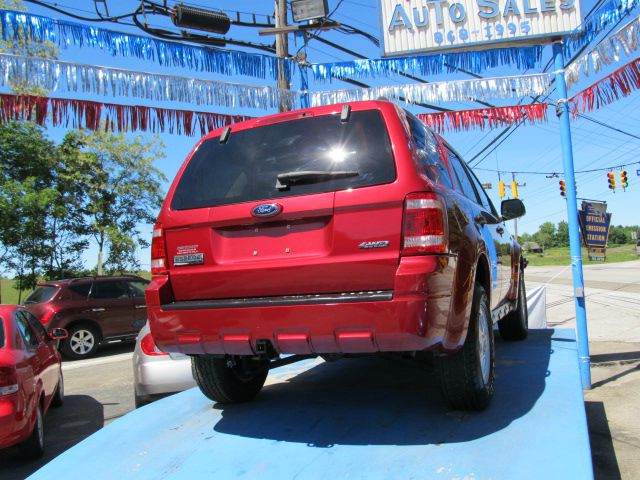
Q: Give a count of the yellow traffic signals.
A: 5